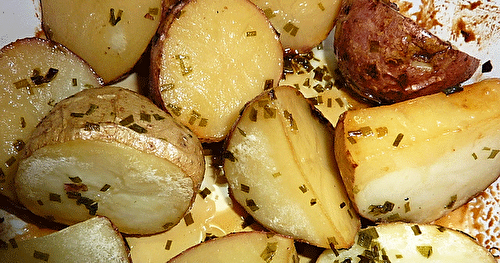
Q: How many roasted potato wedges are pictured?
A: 11